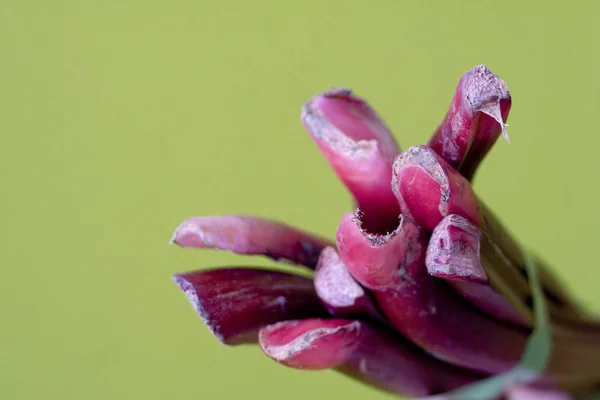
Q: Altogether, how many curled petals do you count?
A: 9